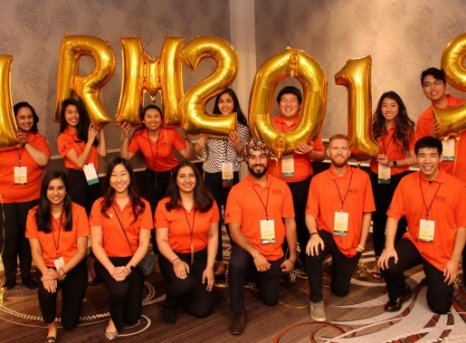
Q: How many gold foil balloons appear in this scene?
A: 7